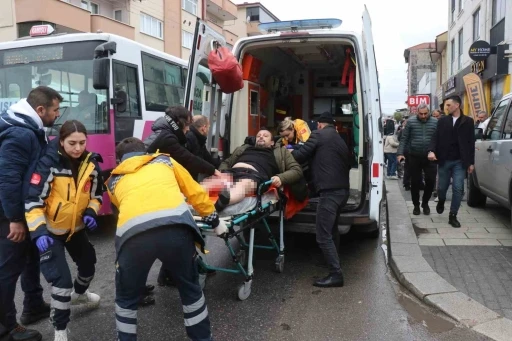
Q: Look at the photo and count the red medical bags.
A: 1